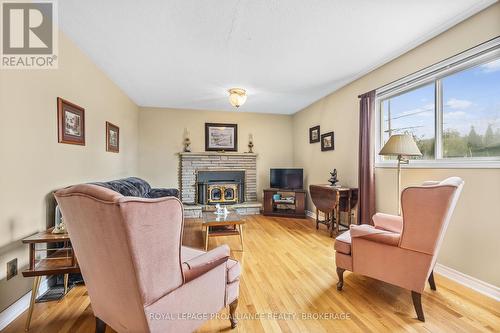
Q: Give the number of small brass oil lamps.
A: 2